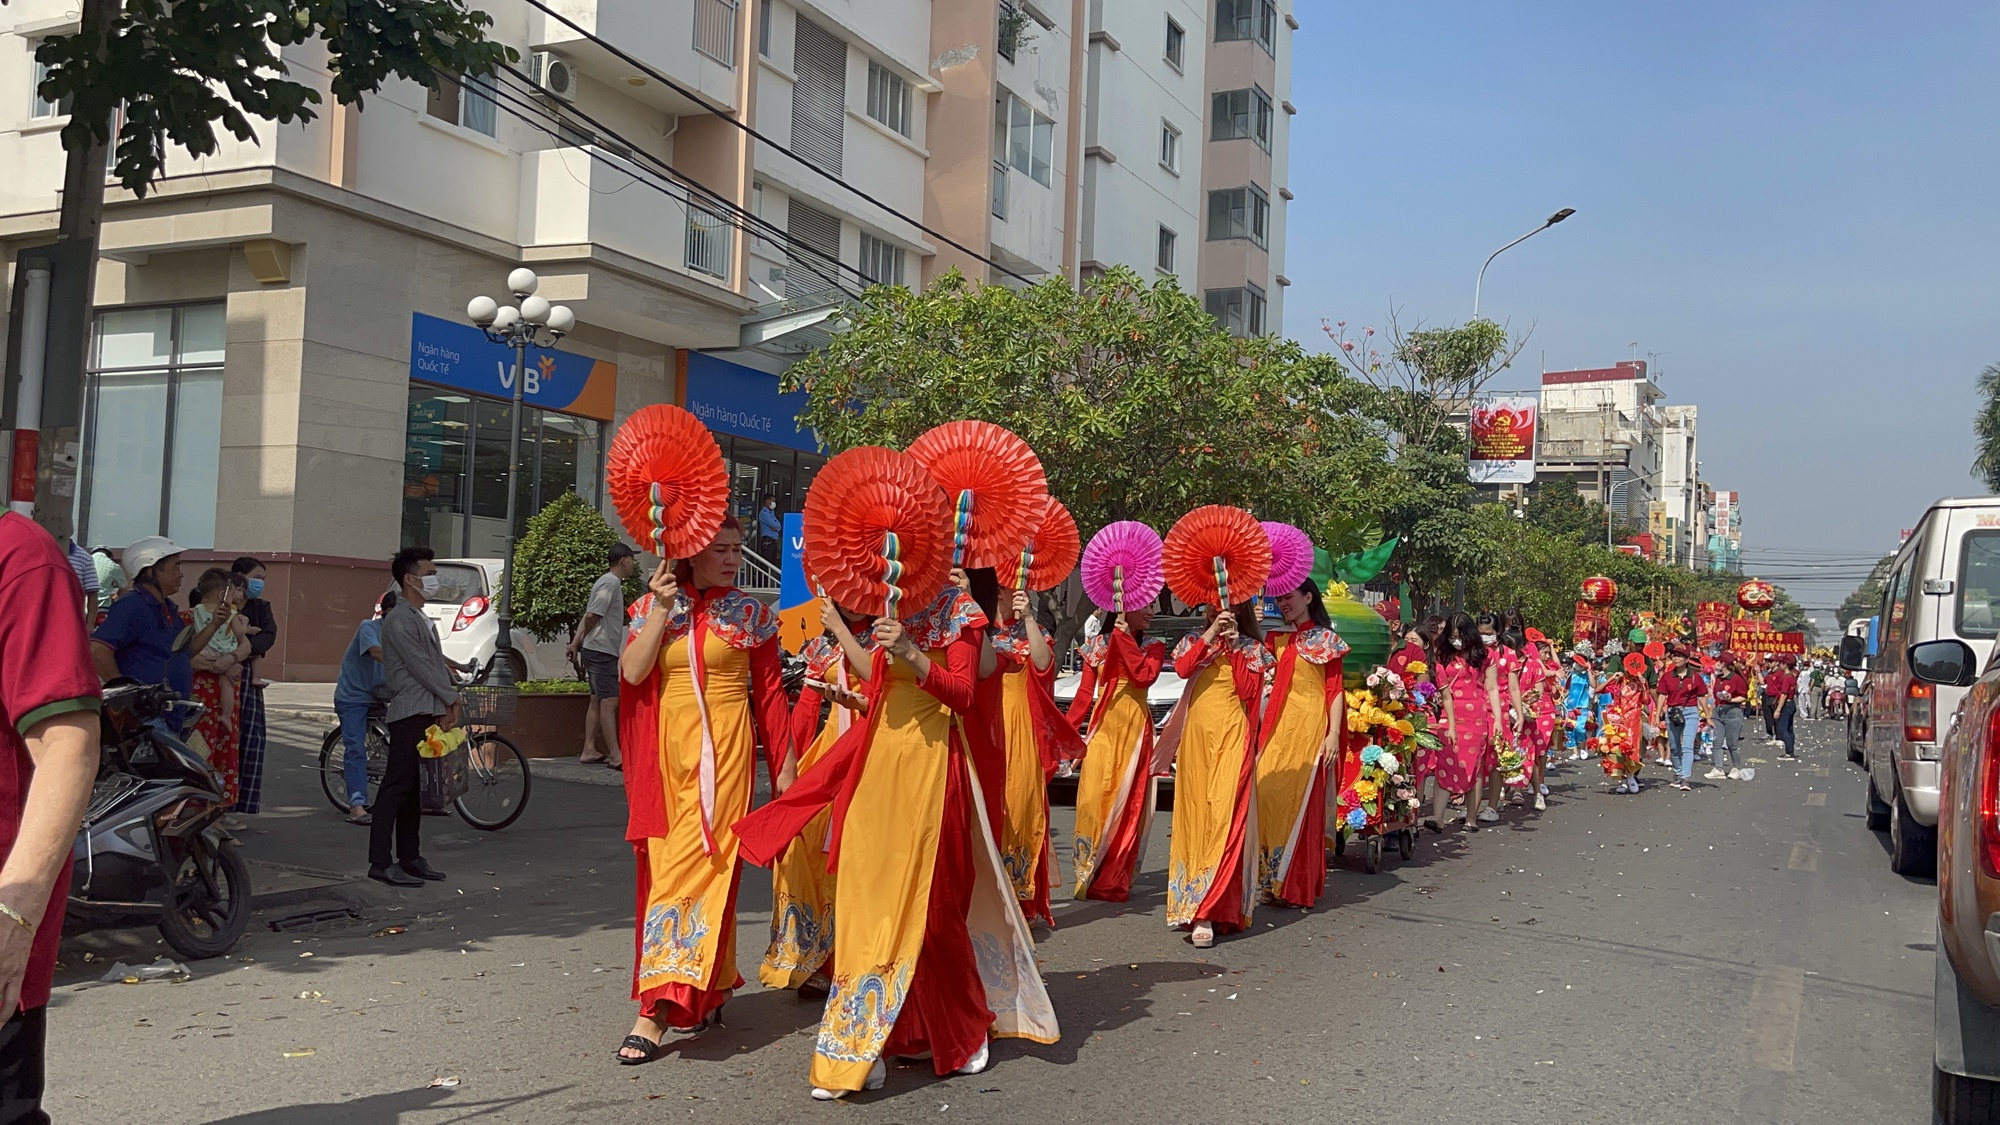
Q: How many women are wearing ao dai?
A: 8